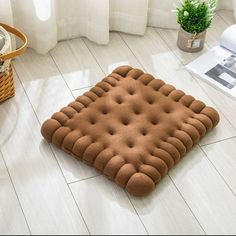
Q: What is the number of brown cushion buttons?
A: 12